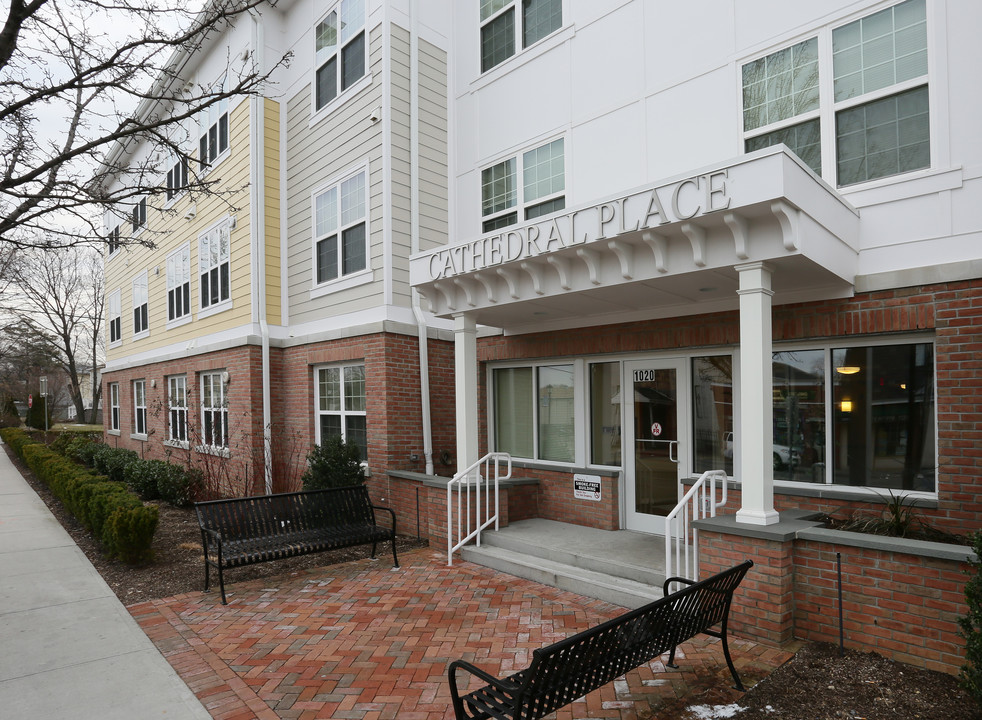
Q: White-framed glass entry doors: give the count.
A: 1